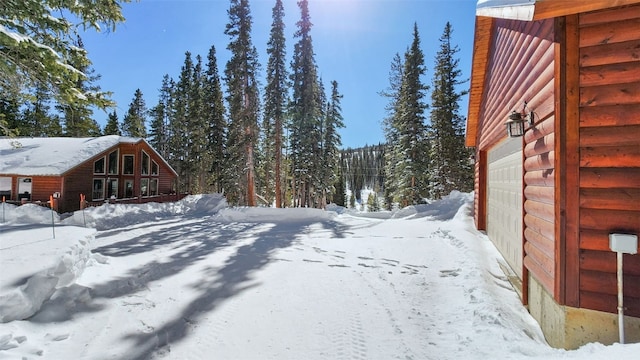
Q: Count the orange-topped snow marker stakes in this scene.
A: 3